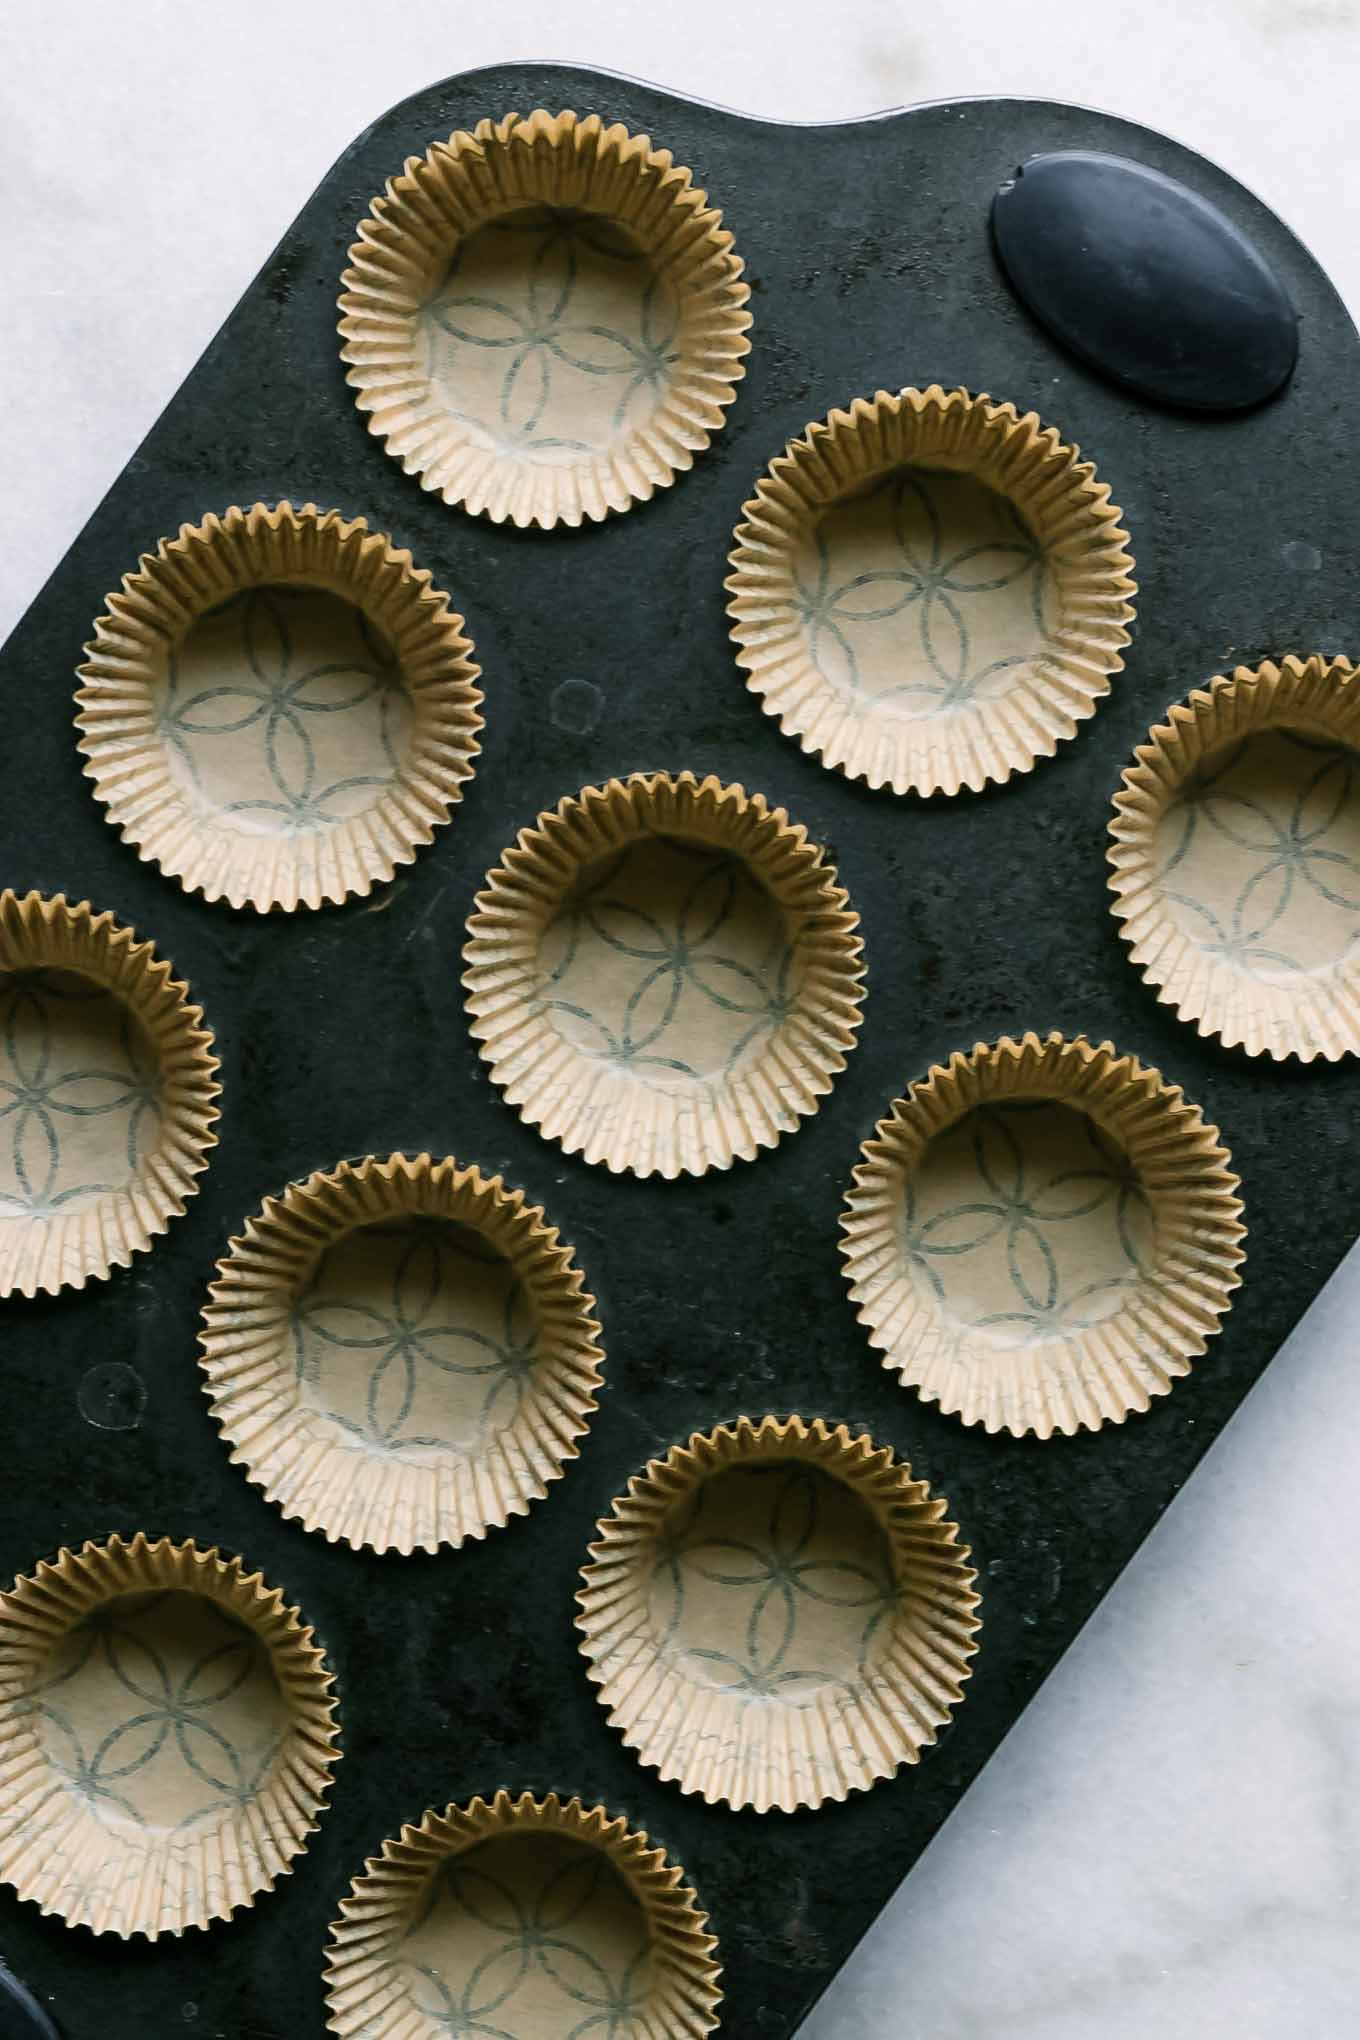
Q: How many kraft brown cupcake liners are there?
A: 11